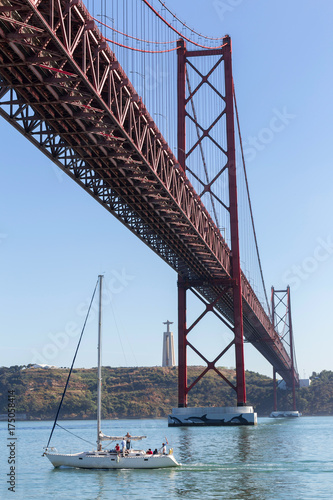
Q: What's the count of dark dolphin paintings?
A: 3